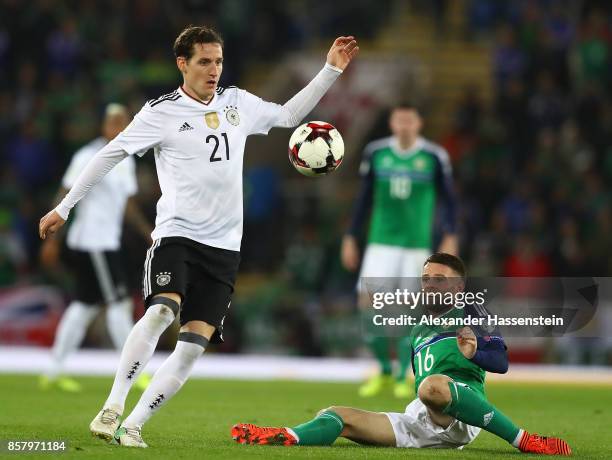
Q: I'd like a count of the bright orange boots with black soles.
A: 2